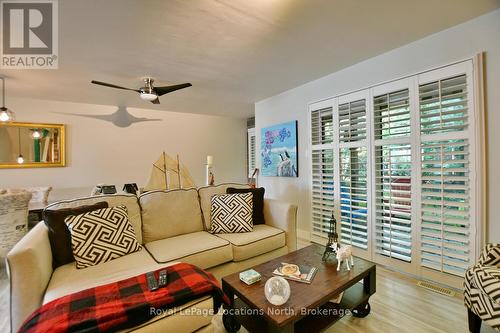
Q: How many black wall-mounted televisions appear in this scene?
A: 0